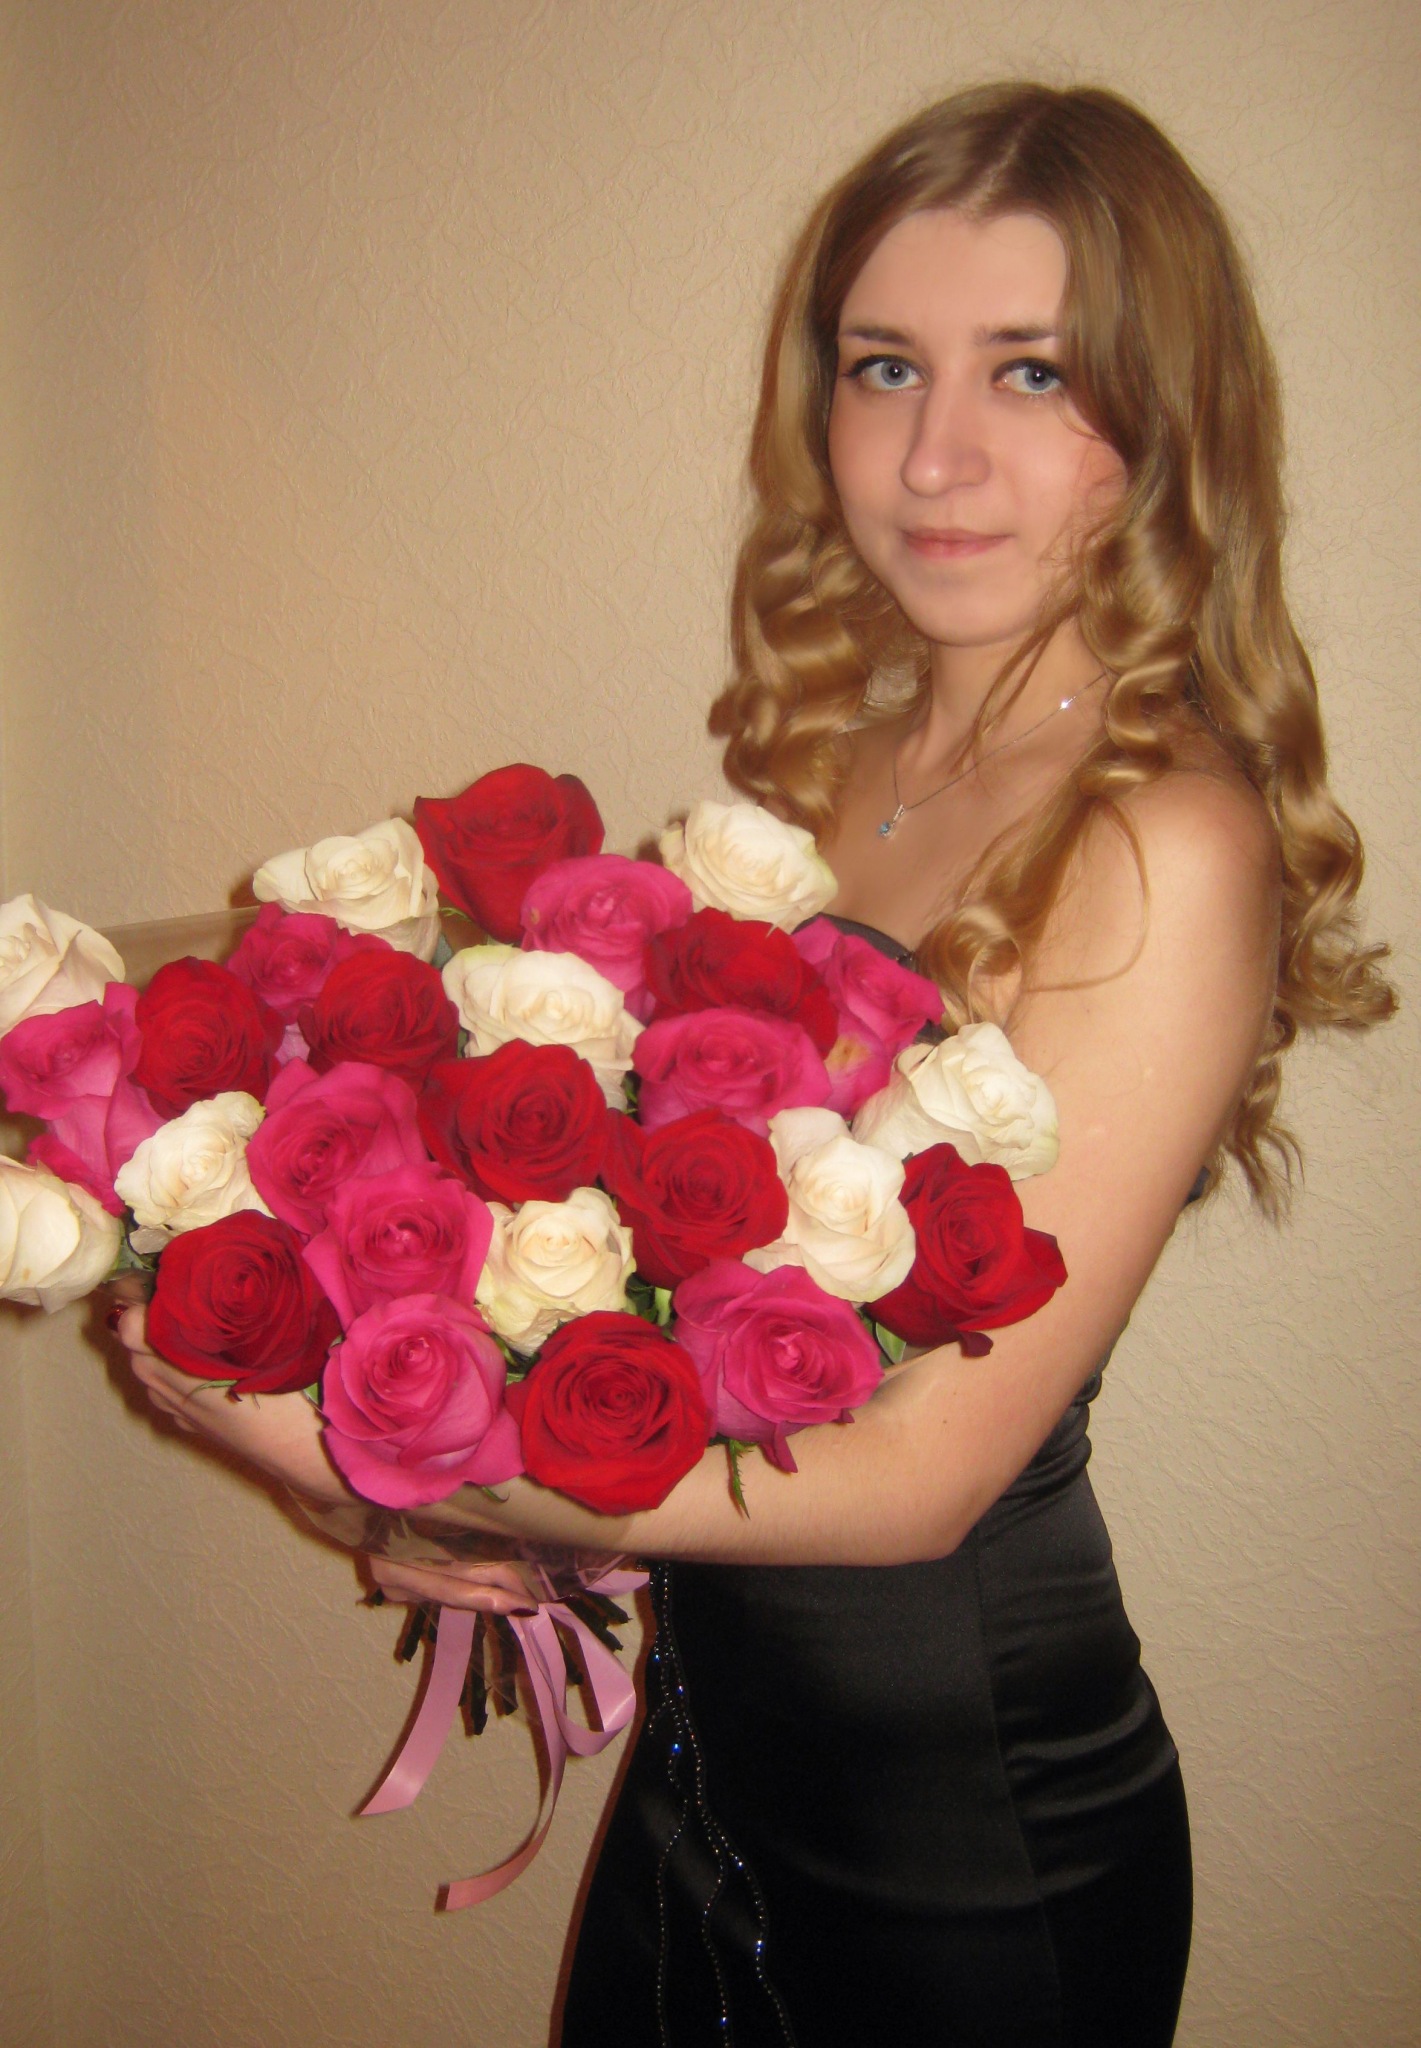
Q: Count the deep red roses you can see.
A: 9